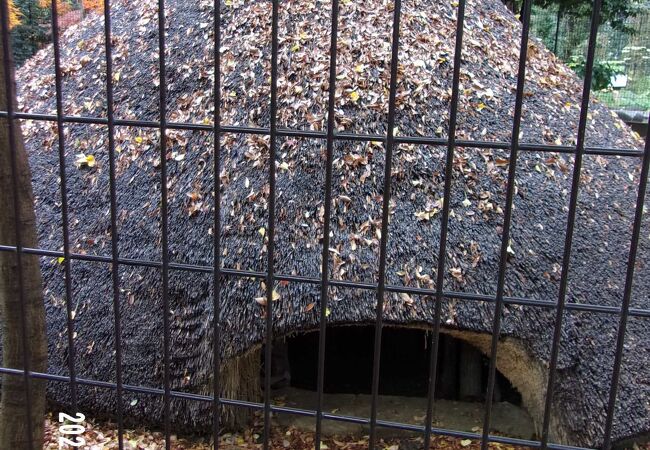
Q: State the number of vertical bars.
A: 12